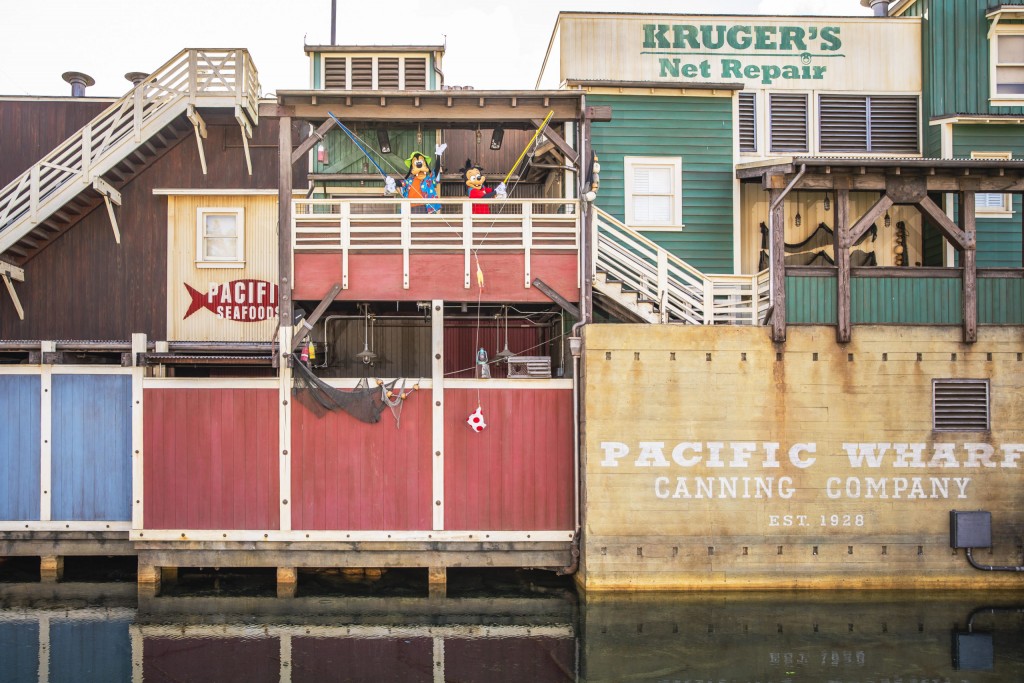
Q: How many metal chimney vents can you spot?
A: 3